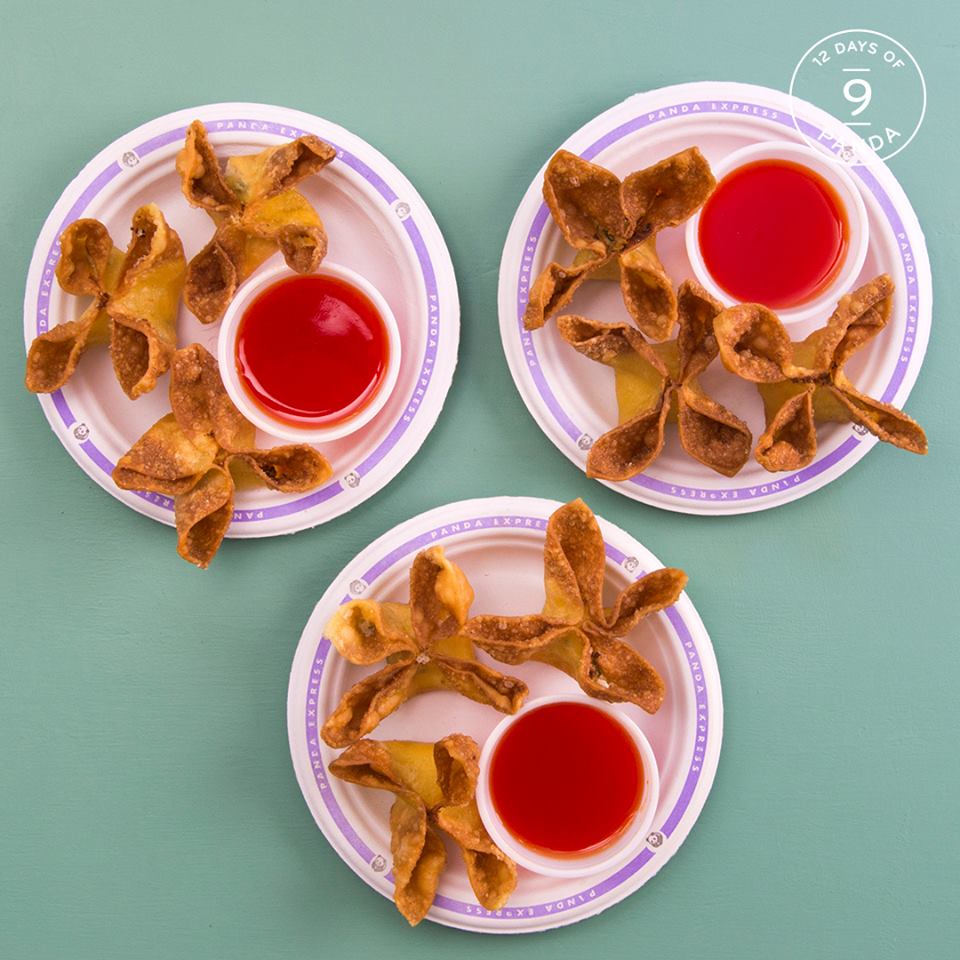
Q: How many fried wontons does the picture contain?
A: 9